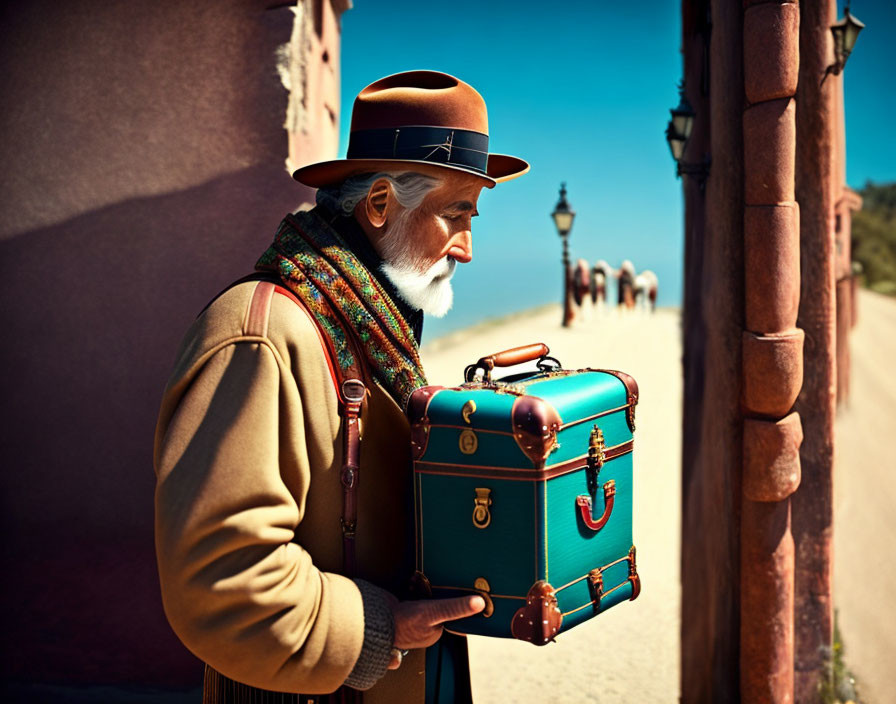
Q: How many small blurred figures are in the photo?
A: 4